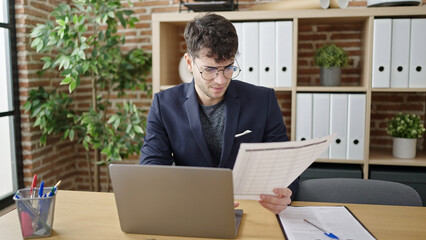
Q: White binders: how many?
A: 11